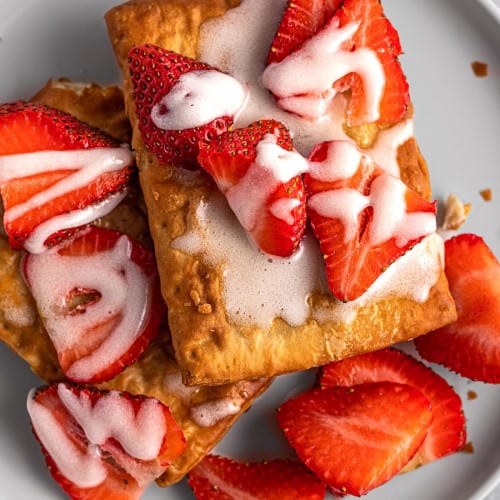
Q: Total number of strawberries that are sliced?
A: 12